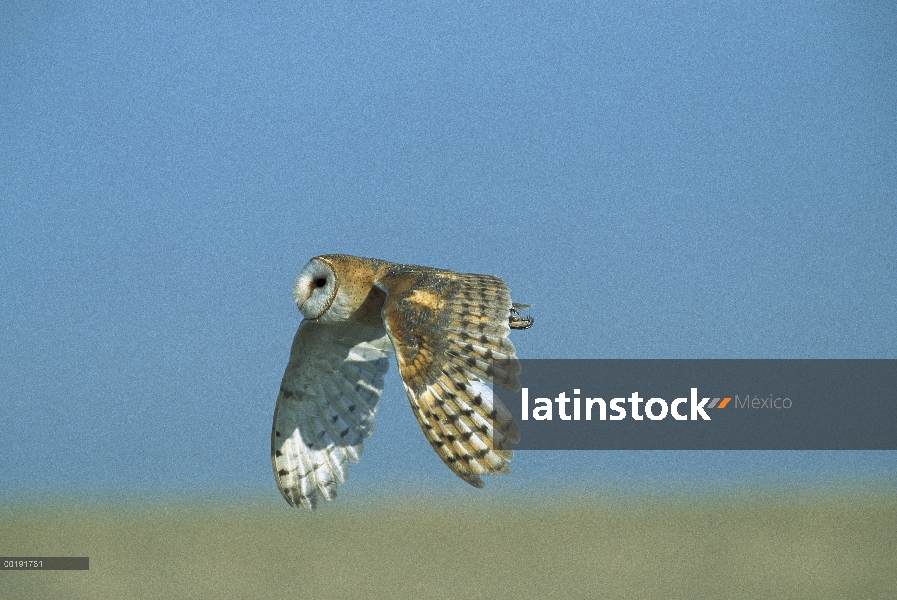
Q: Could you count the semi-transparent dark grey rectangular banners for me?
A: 2